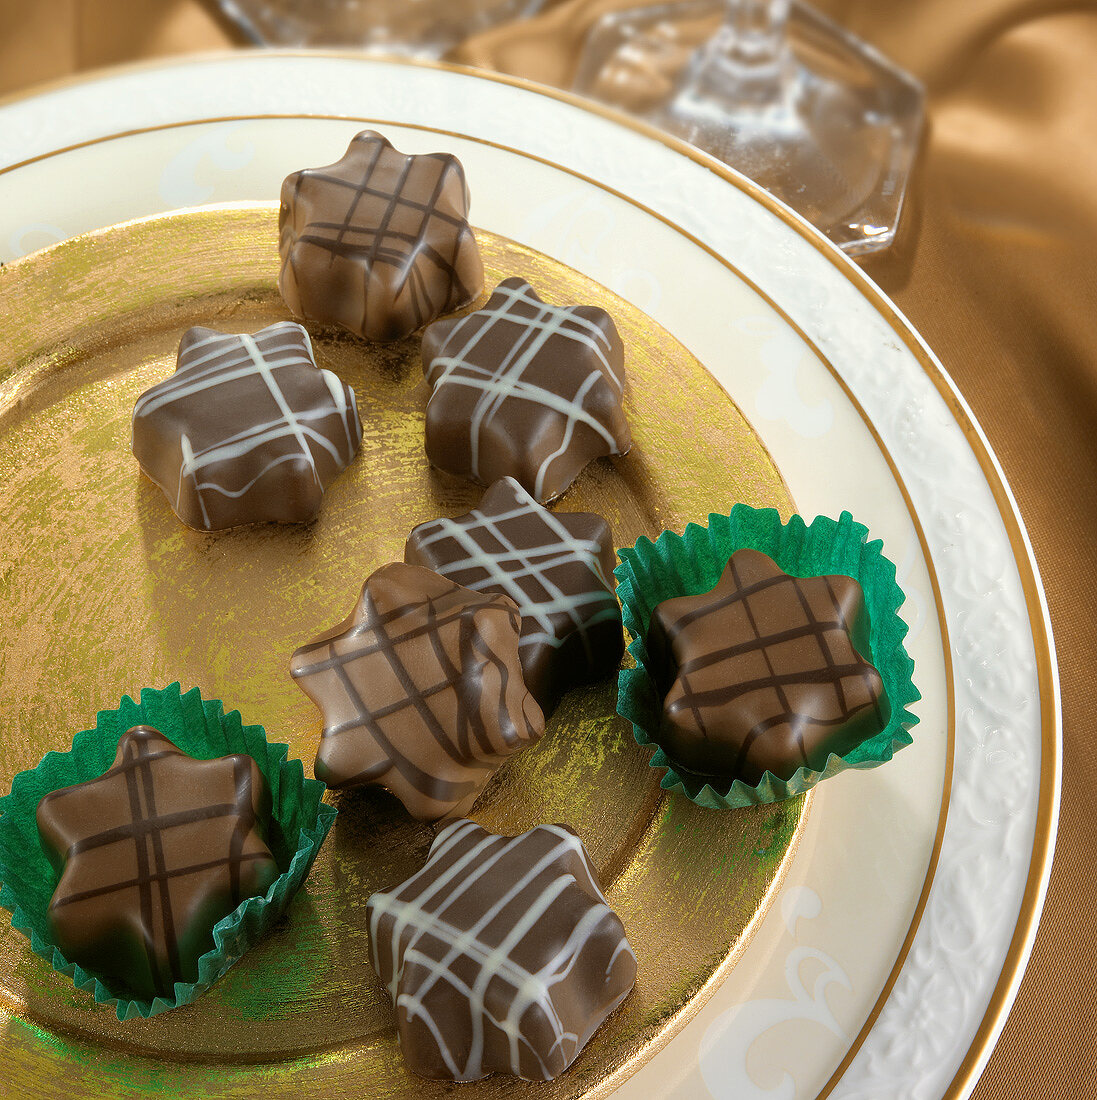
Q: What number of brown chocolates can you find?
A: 8